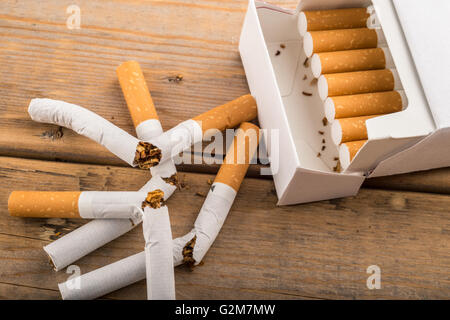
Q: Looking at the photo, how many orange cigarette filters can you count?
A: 11